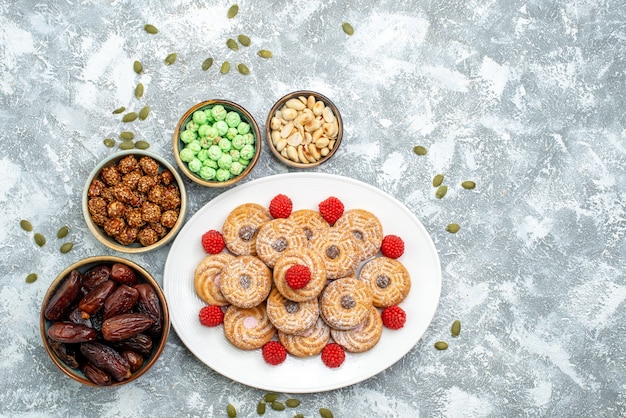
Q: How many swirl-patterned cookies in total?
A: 5